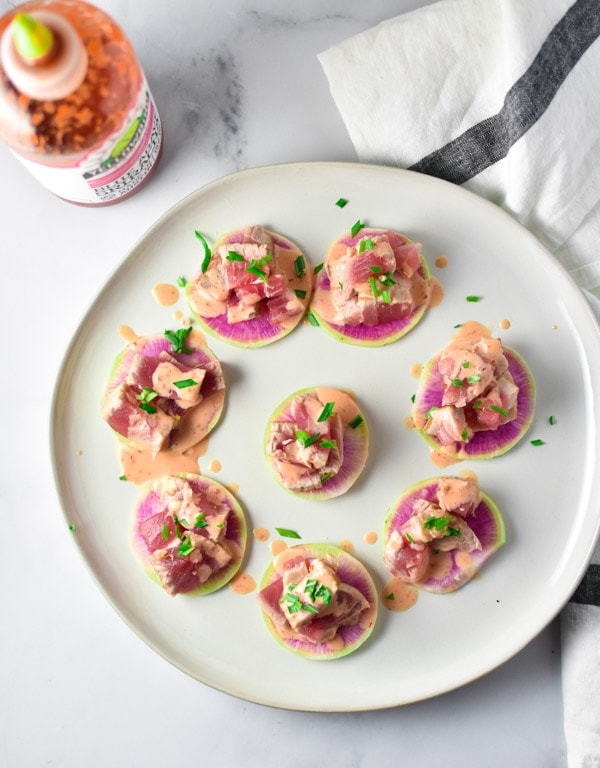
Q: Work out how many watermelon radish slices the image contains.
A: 8